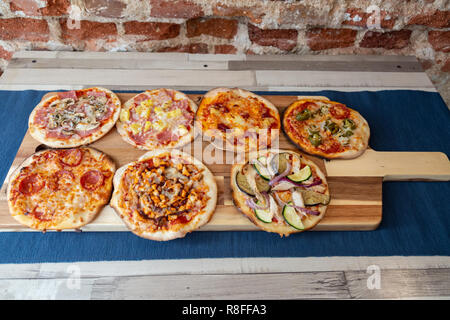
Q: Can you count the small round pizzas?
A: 7